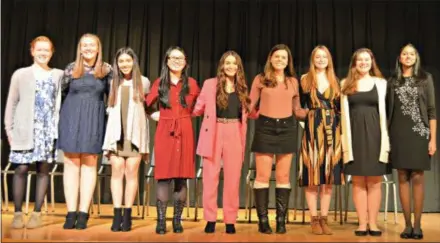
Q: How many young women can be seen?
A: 9